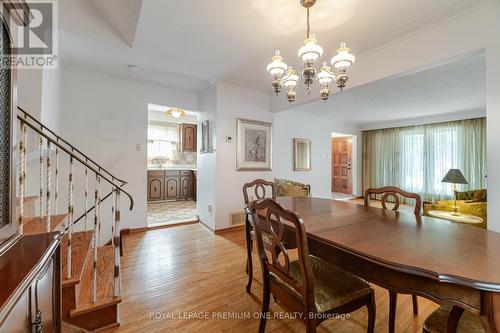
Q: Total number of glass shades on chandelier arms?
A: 5